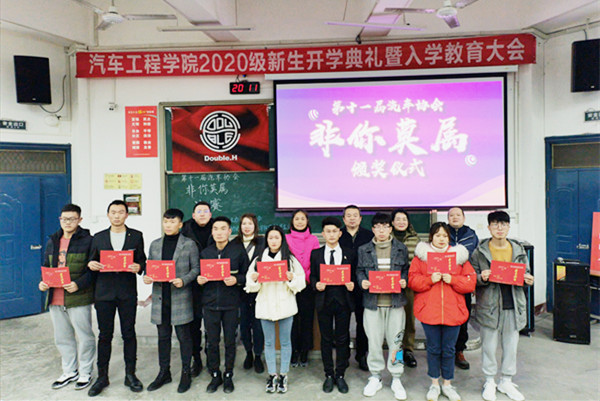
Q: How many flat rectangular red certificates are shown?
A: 9